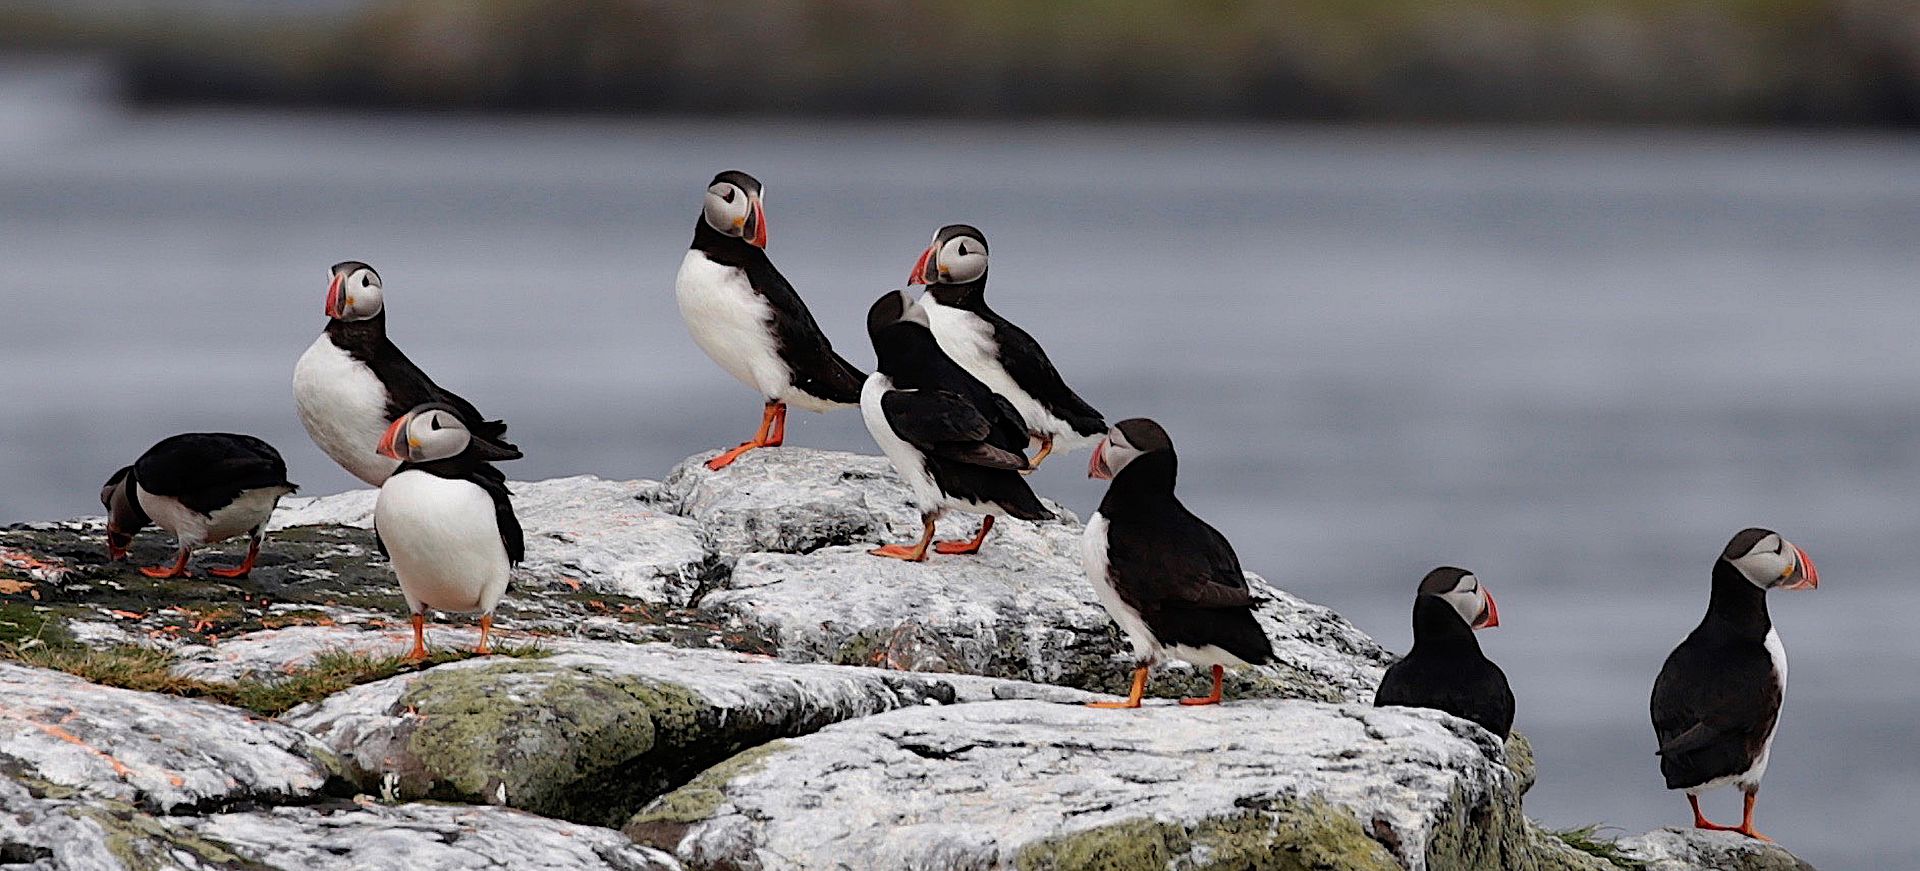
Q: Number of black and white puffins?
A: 9